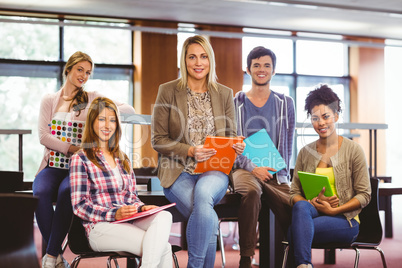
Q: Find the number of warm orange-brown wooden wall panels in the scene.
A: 3